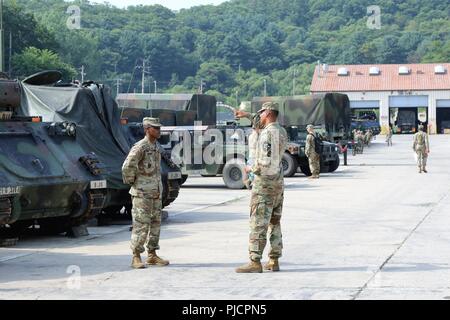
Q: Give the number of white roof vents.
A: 4